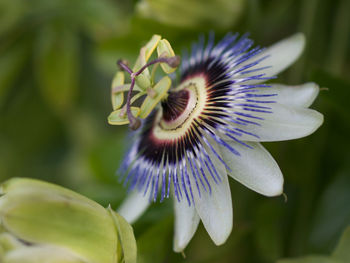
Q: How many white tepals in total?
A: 7